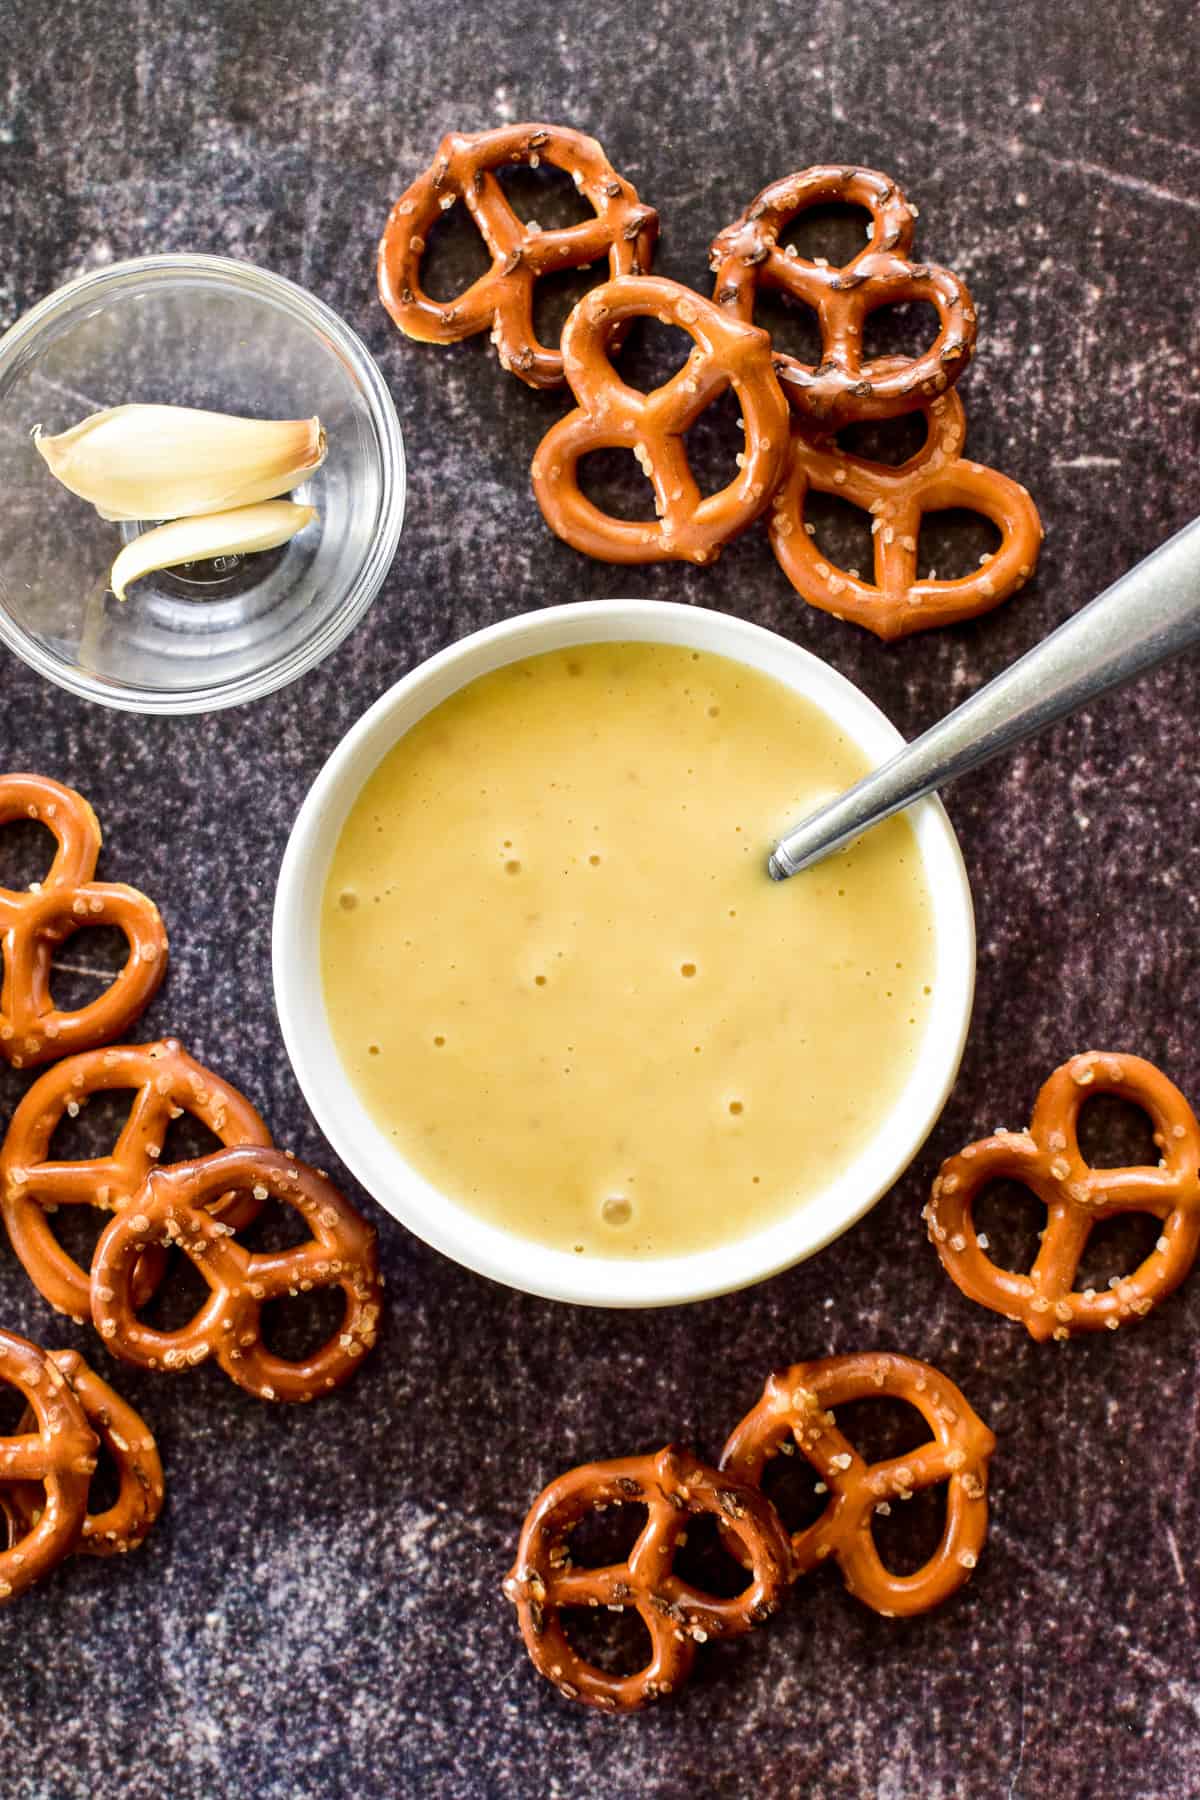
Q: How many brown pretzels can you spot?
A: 12